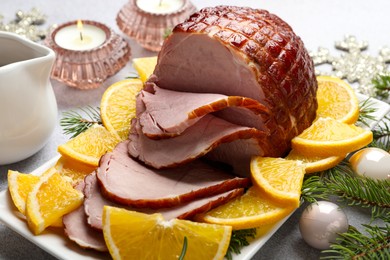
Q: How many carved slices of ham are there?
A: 5